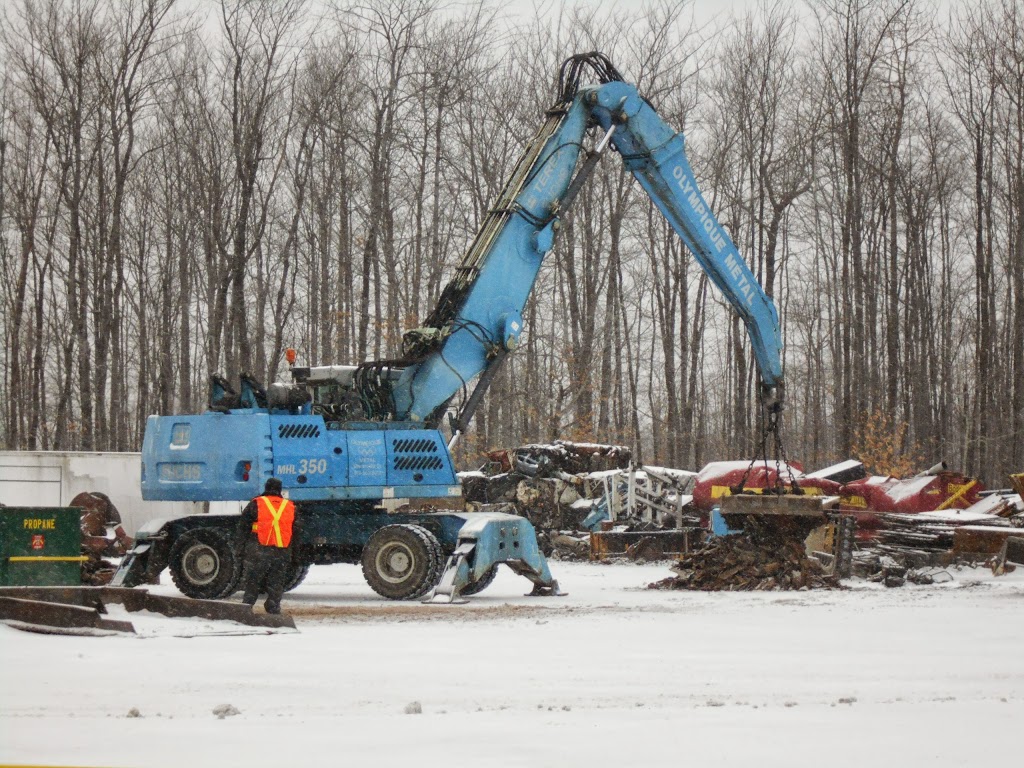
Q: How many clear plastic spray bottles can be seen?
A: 0